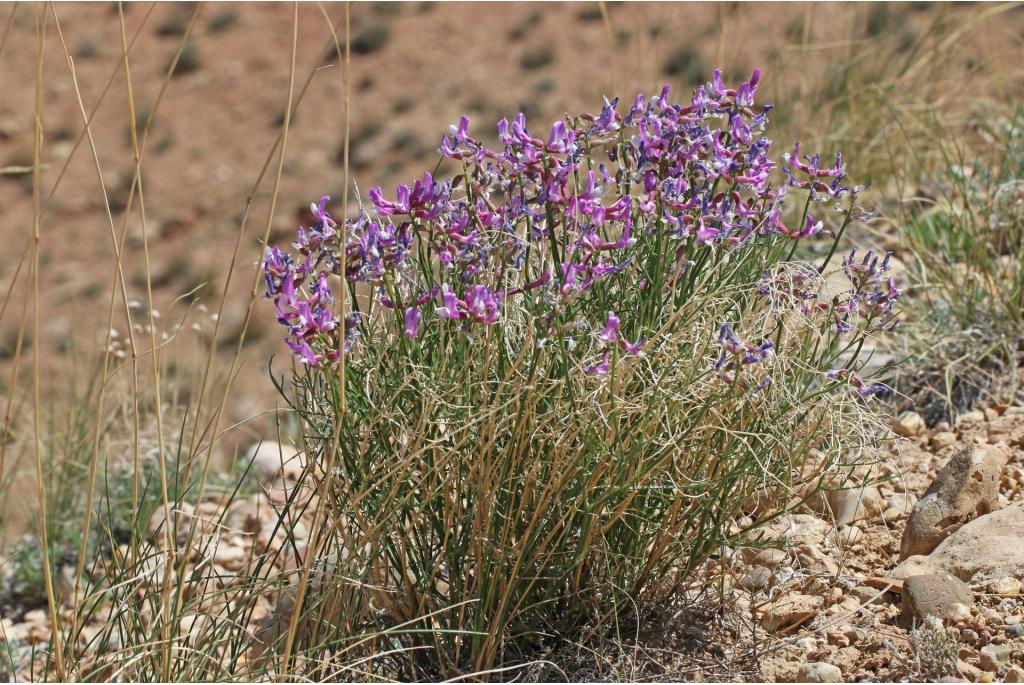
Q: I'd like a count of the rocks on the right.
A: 3